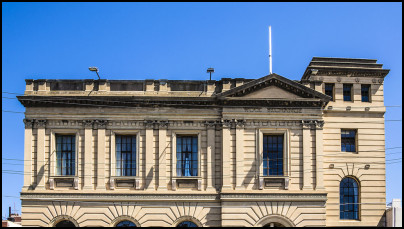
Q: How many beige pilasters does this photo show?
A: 11